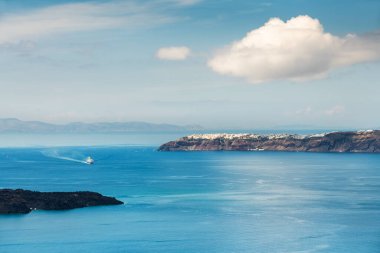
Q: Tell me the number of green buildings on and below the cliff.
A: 0